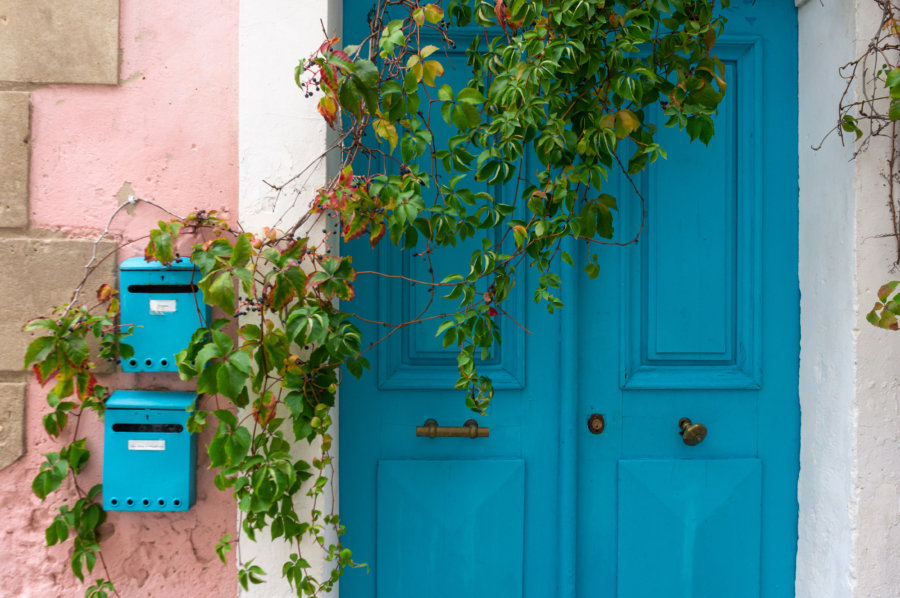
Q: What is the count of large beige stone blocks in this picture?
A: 4